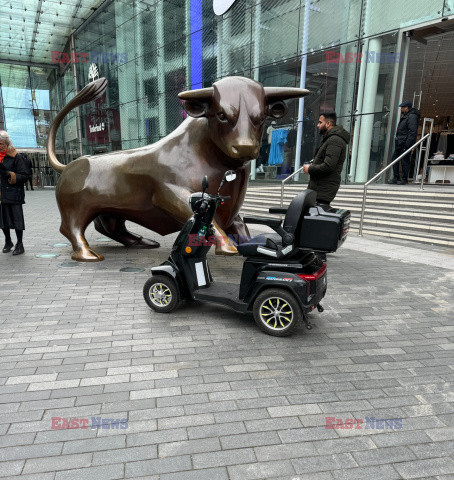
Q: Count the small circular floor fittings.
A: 5